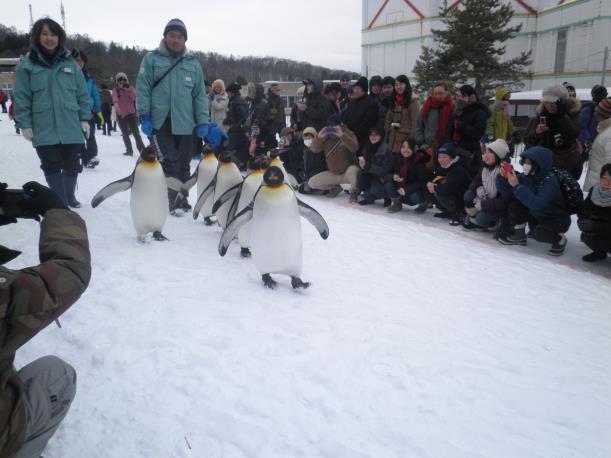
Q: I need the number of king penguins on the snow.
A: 6